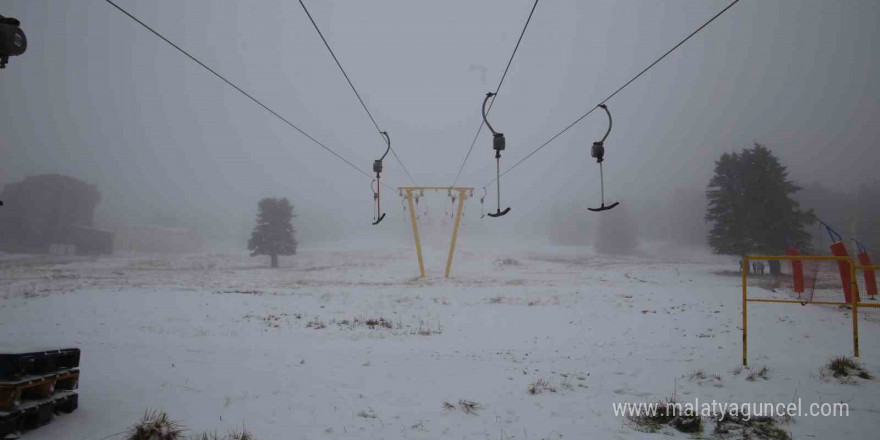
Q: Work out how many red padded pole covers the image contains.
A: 3